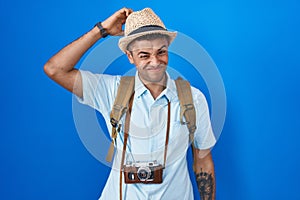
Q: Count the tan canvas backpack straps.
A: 2